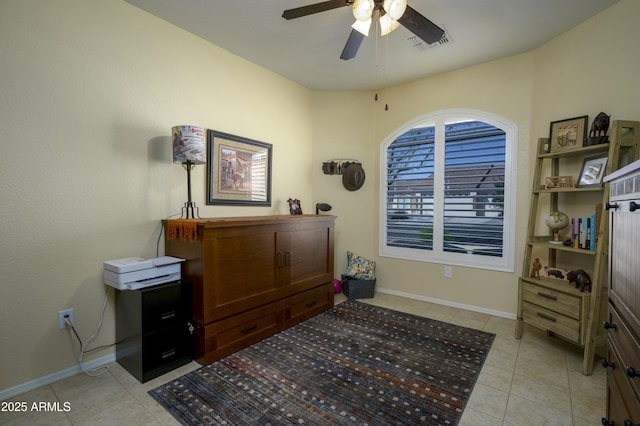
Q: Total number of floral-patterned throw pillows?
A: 1